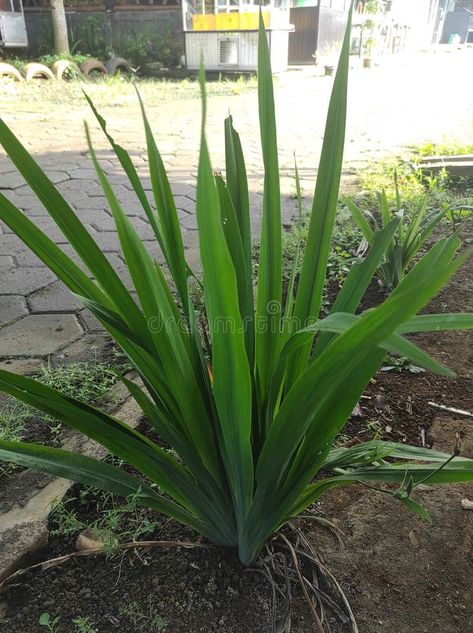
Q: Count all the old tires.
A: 5